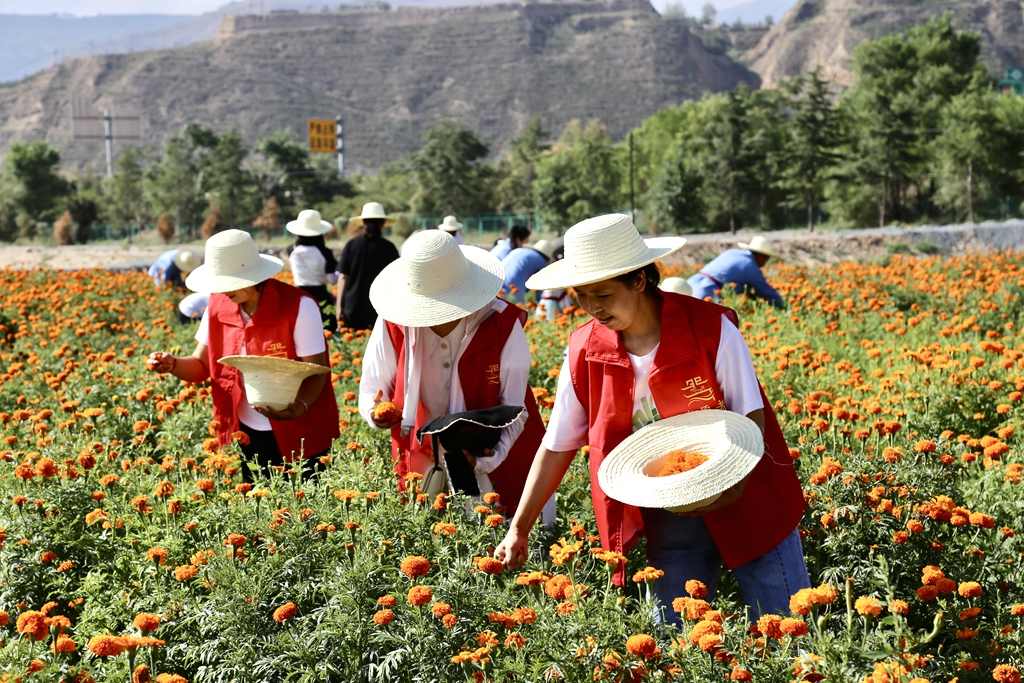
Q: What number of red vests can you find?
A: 3